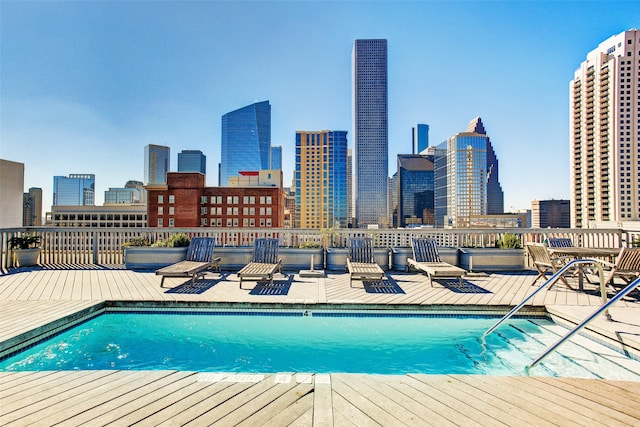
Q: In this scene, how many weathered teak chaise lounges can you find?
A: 4